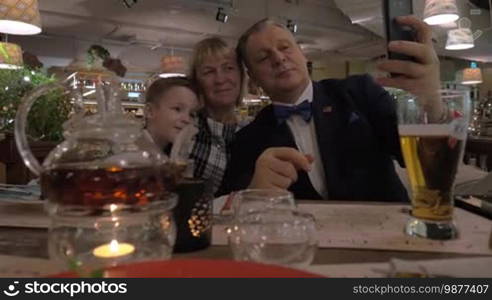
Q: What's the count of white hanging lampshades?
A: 2